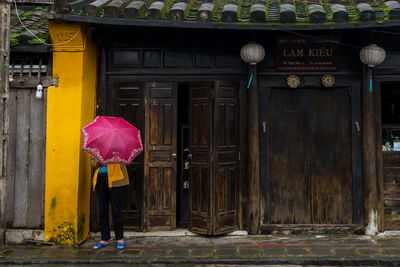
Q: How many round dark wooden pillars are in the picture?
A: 2